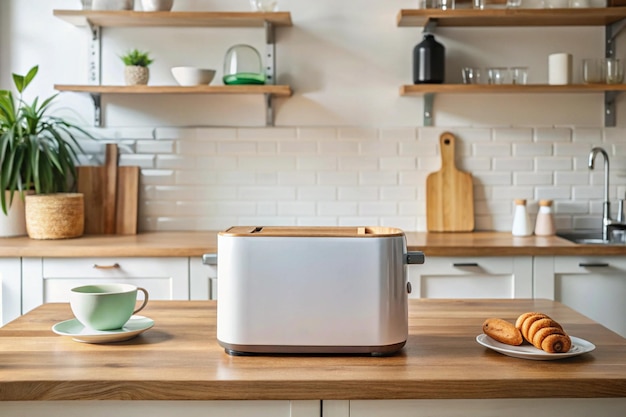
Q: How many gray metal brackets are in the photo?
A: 8